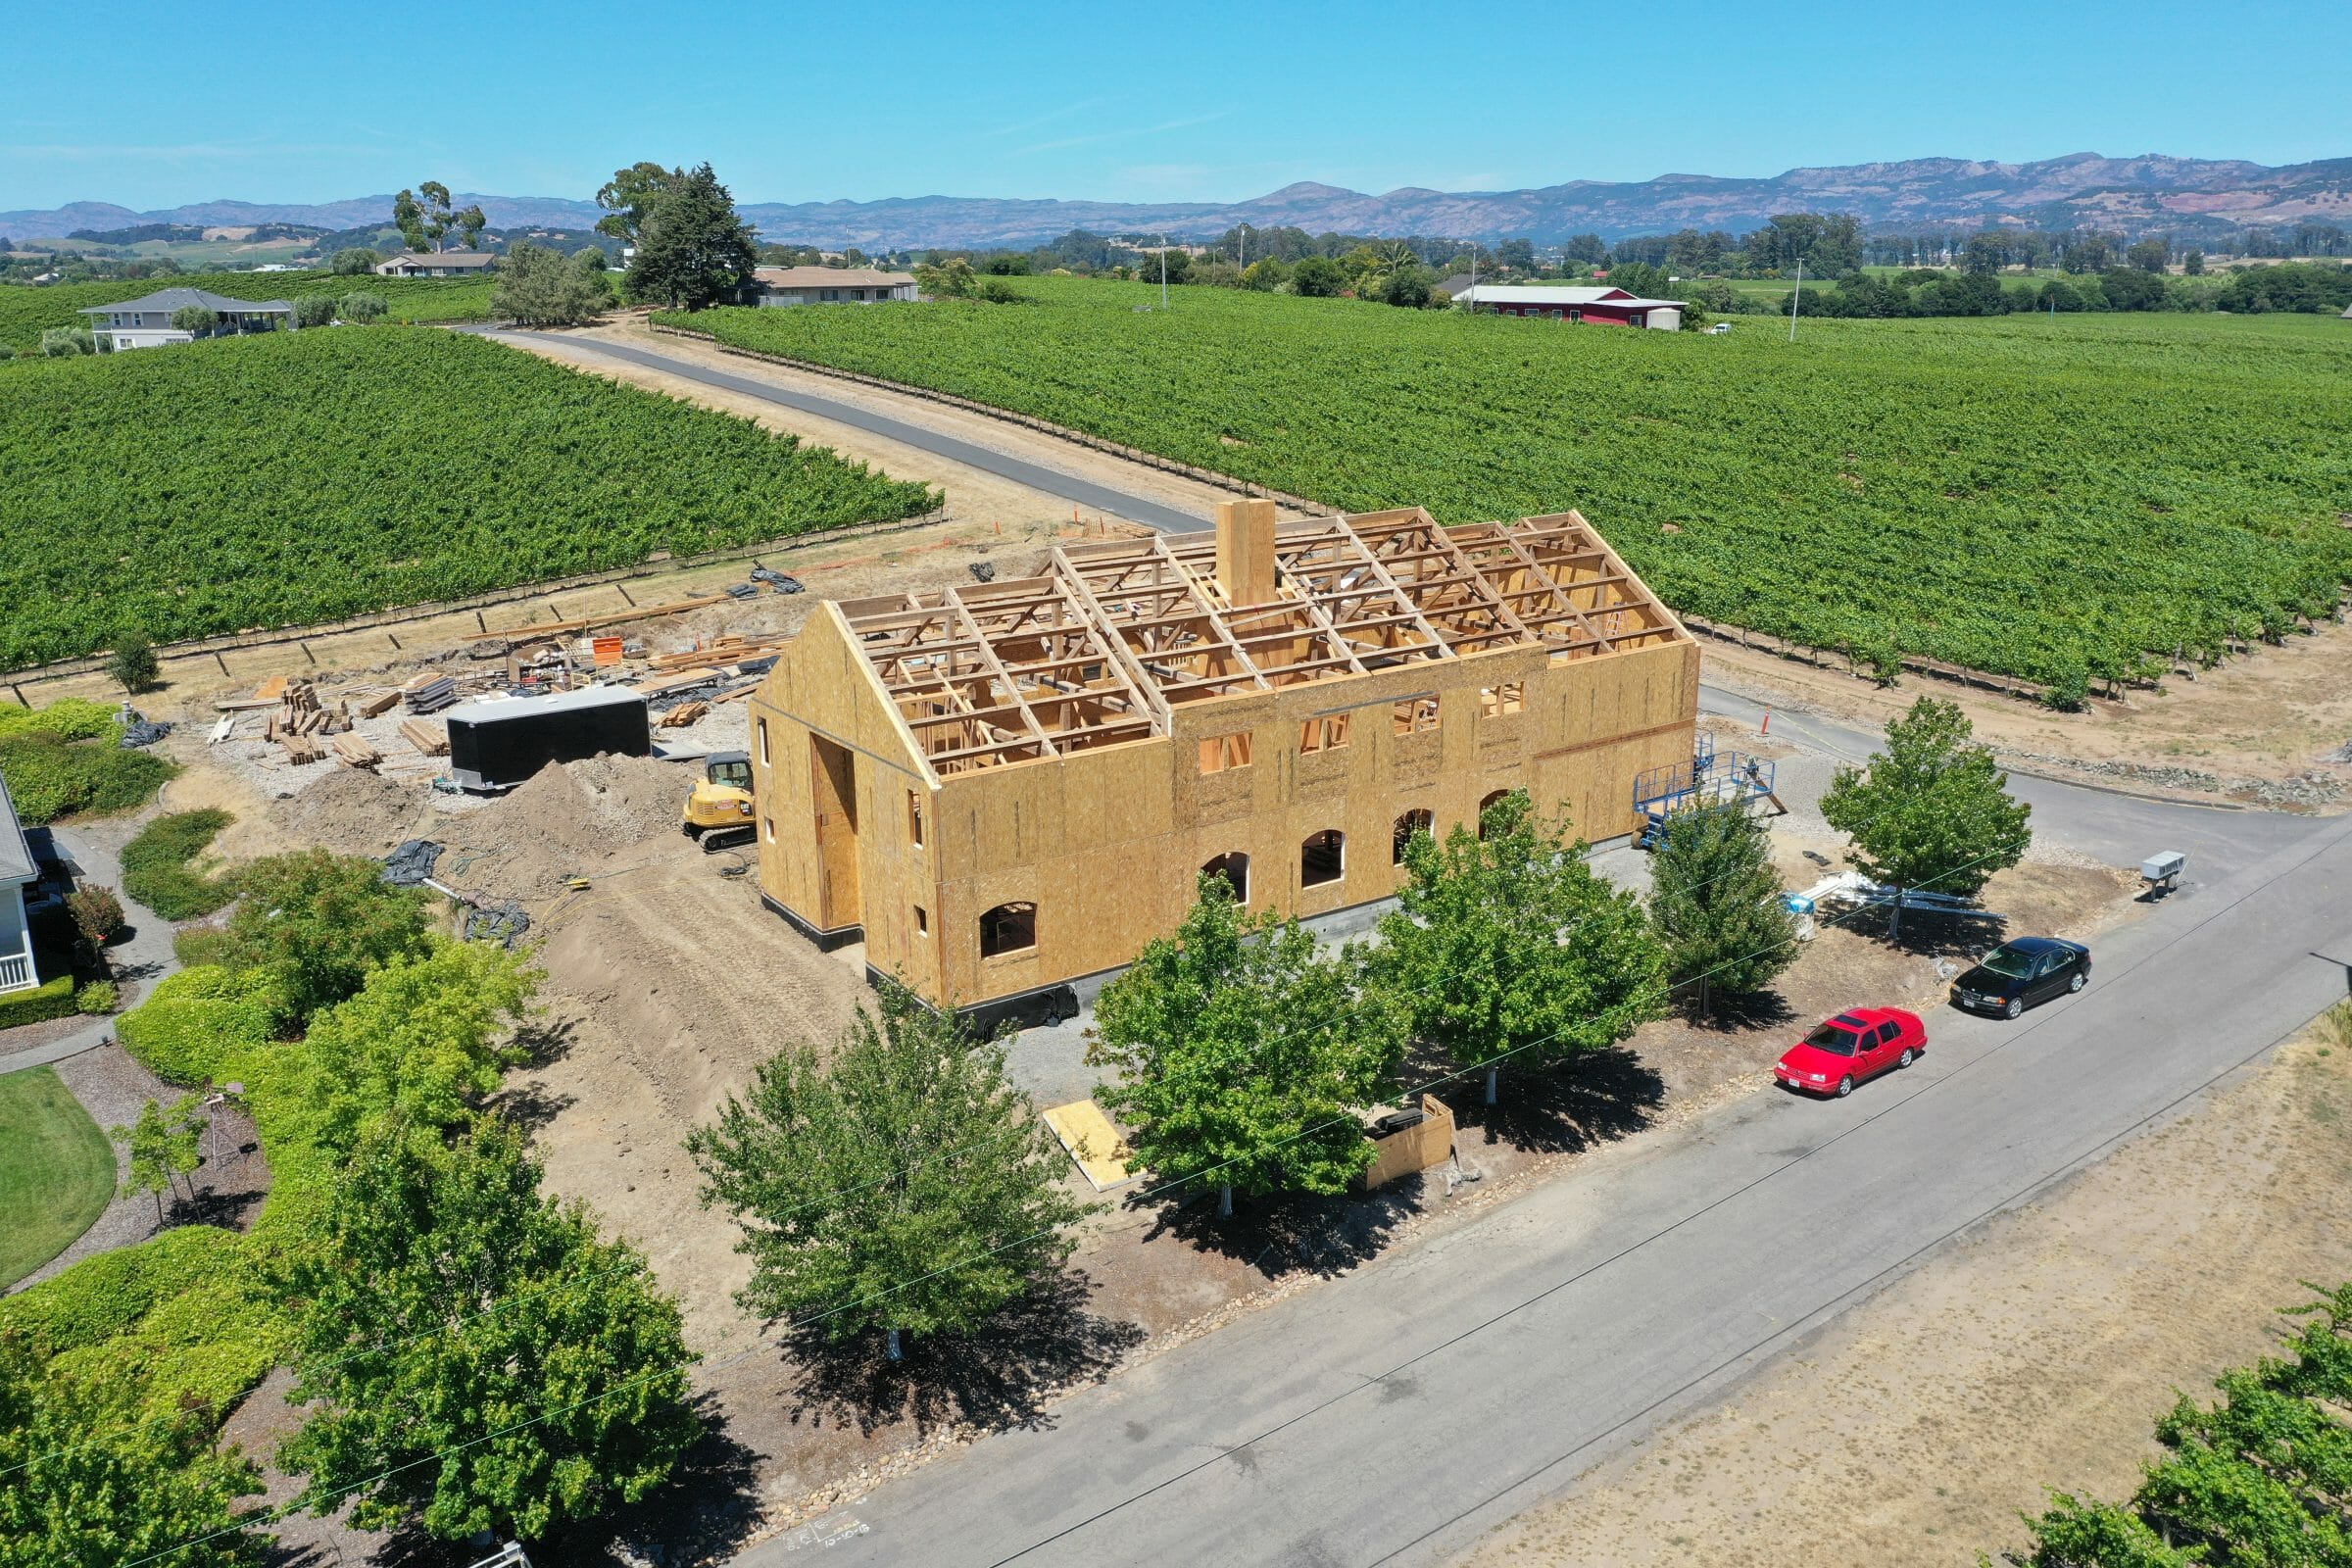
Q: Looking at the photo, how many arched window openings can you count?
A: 5